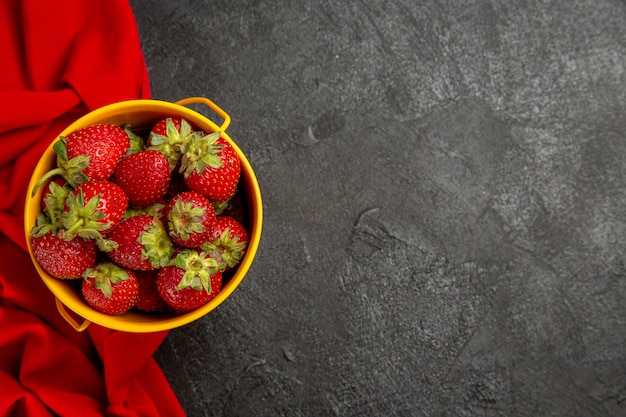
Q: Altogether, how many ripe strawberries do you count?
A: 13